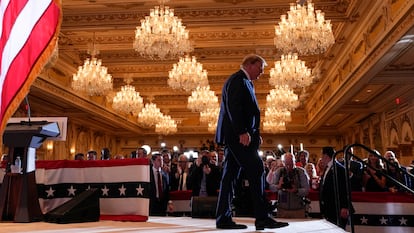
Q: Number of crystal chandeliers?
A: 14